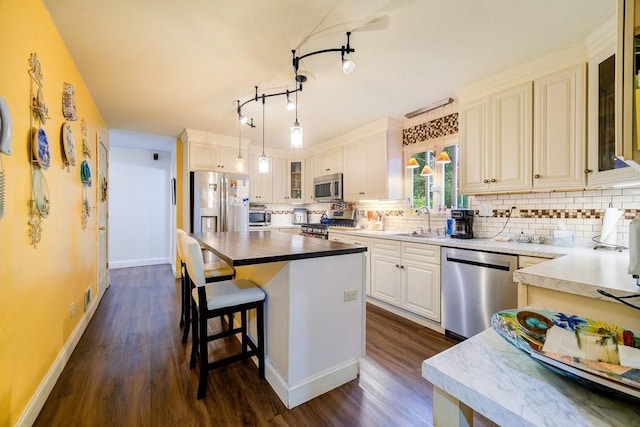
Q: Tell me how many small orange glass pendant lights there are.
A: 3